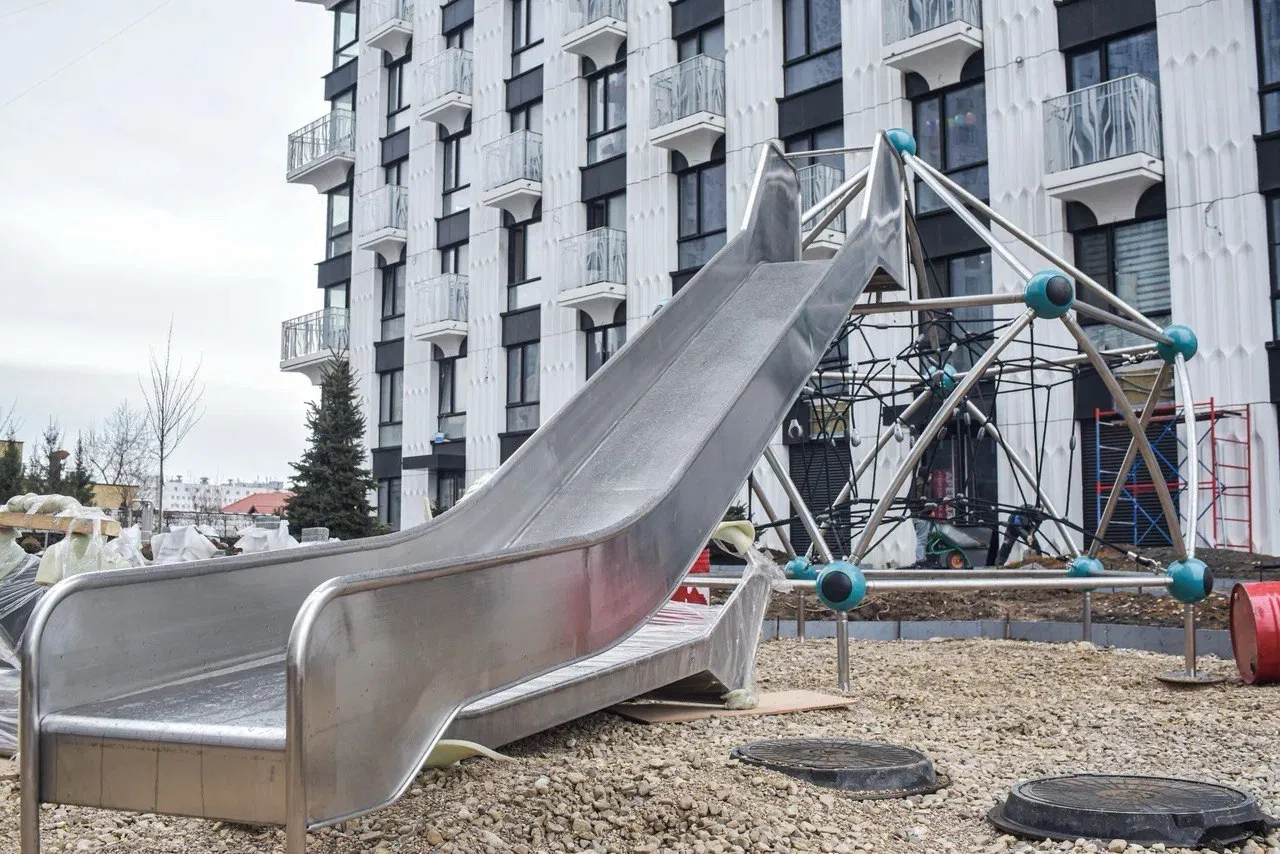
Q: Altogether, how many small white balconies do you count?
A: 13